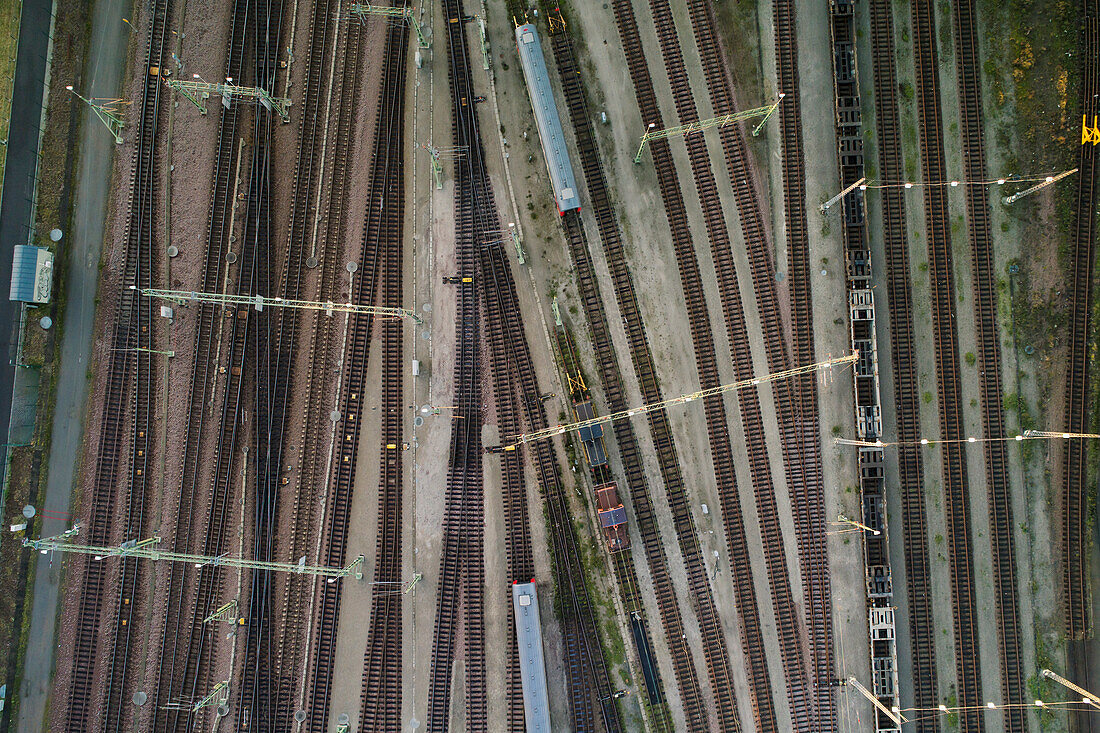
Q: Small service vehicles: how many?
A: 2